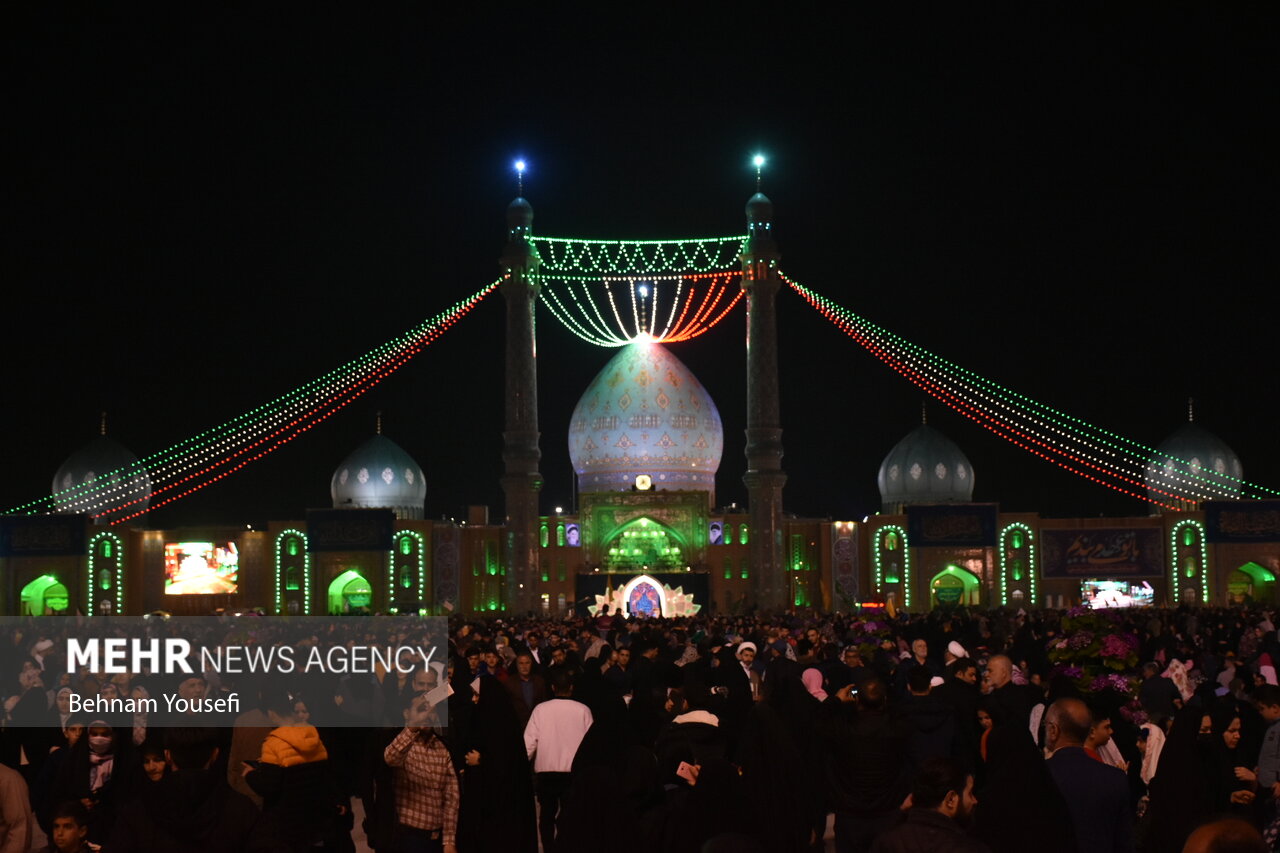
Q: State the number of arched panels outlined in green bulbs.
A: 6